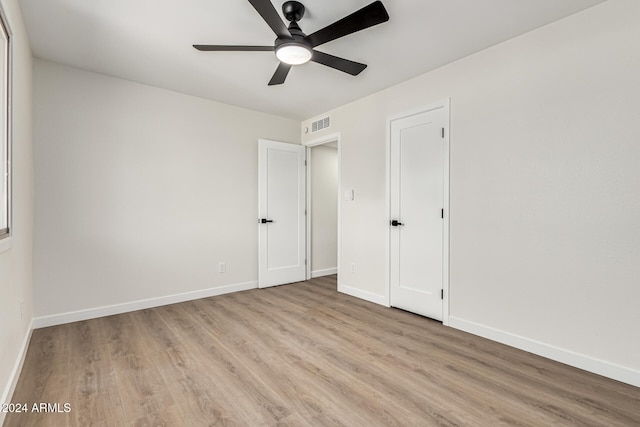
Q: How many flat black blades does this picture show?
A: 5